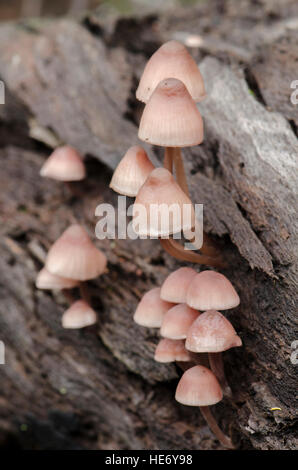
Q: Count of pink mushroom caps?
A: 15